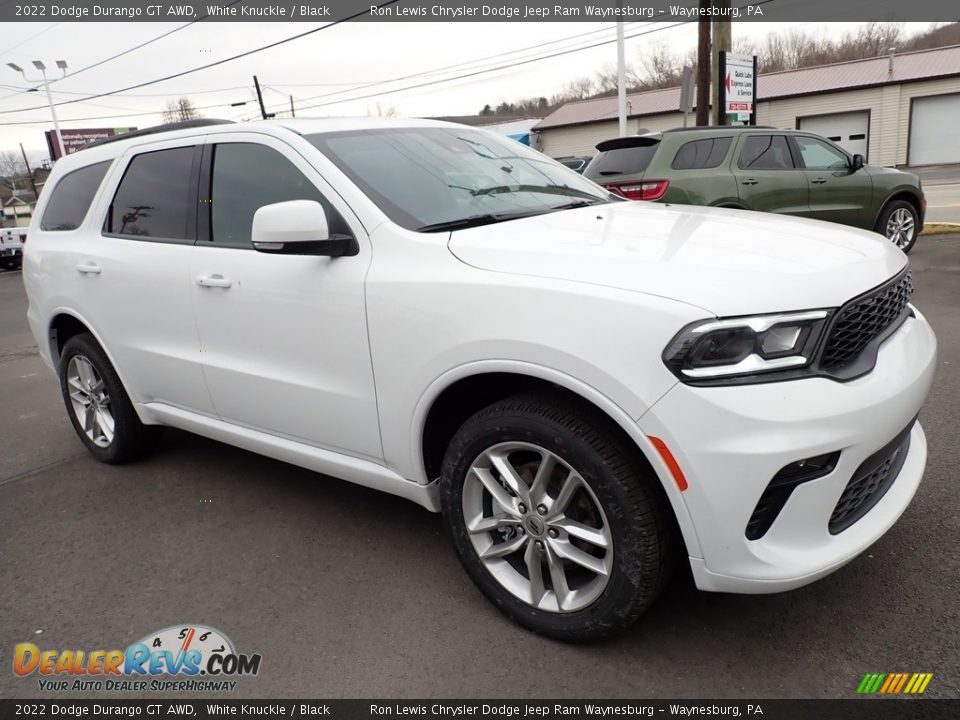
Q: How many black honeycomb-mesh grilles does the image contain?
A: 2